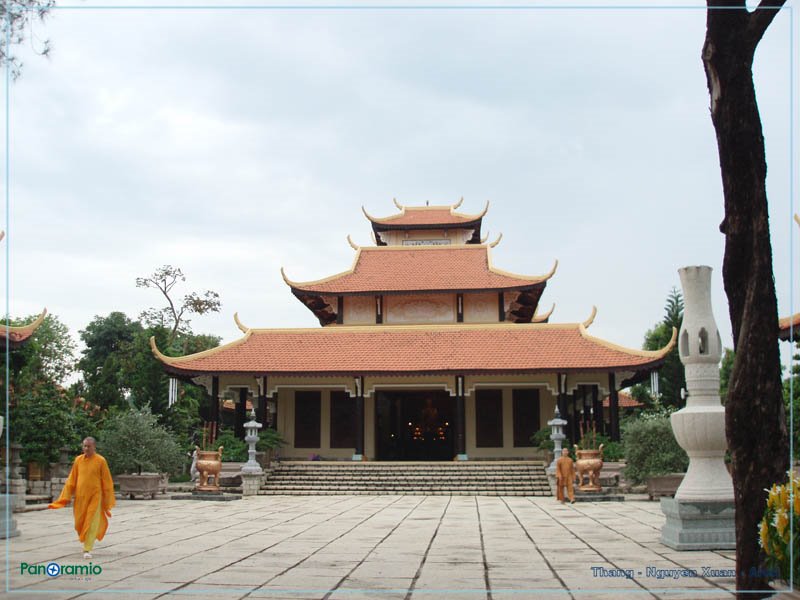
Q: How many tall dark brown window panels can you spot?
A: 4